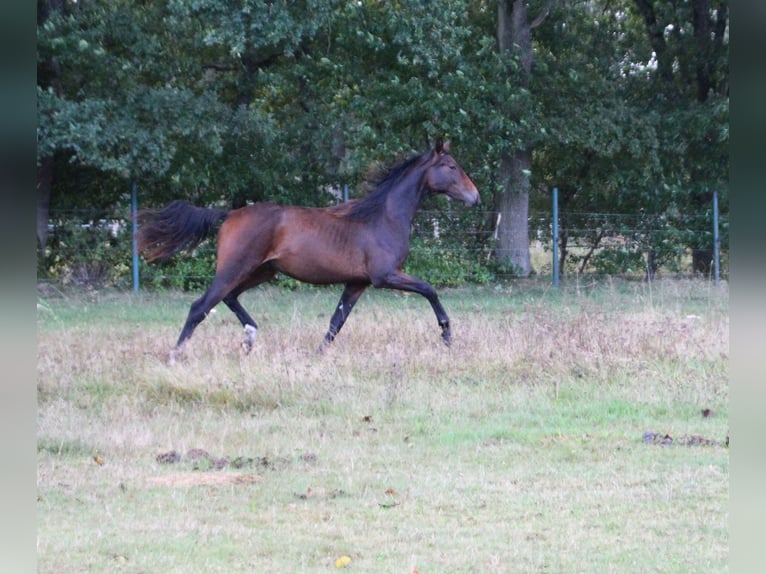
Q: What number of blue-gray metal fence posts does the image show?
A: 4